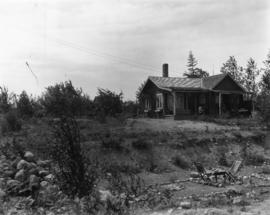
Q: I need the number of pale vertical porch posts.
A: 2